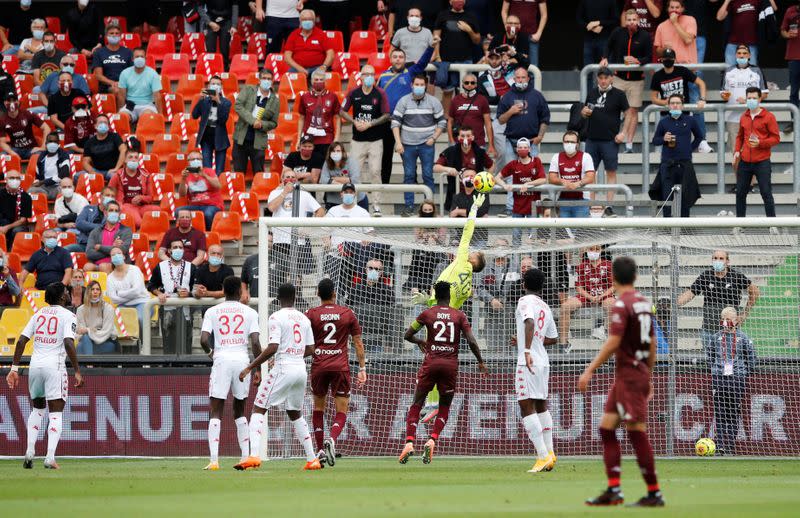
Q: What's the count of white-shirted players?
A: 4